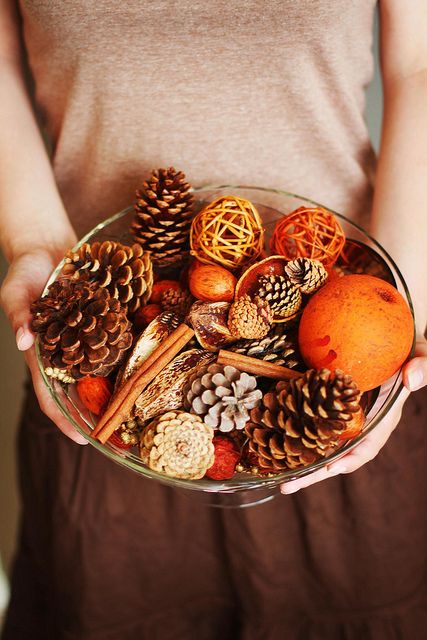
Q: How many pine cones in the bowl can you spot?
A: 11